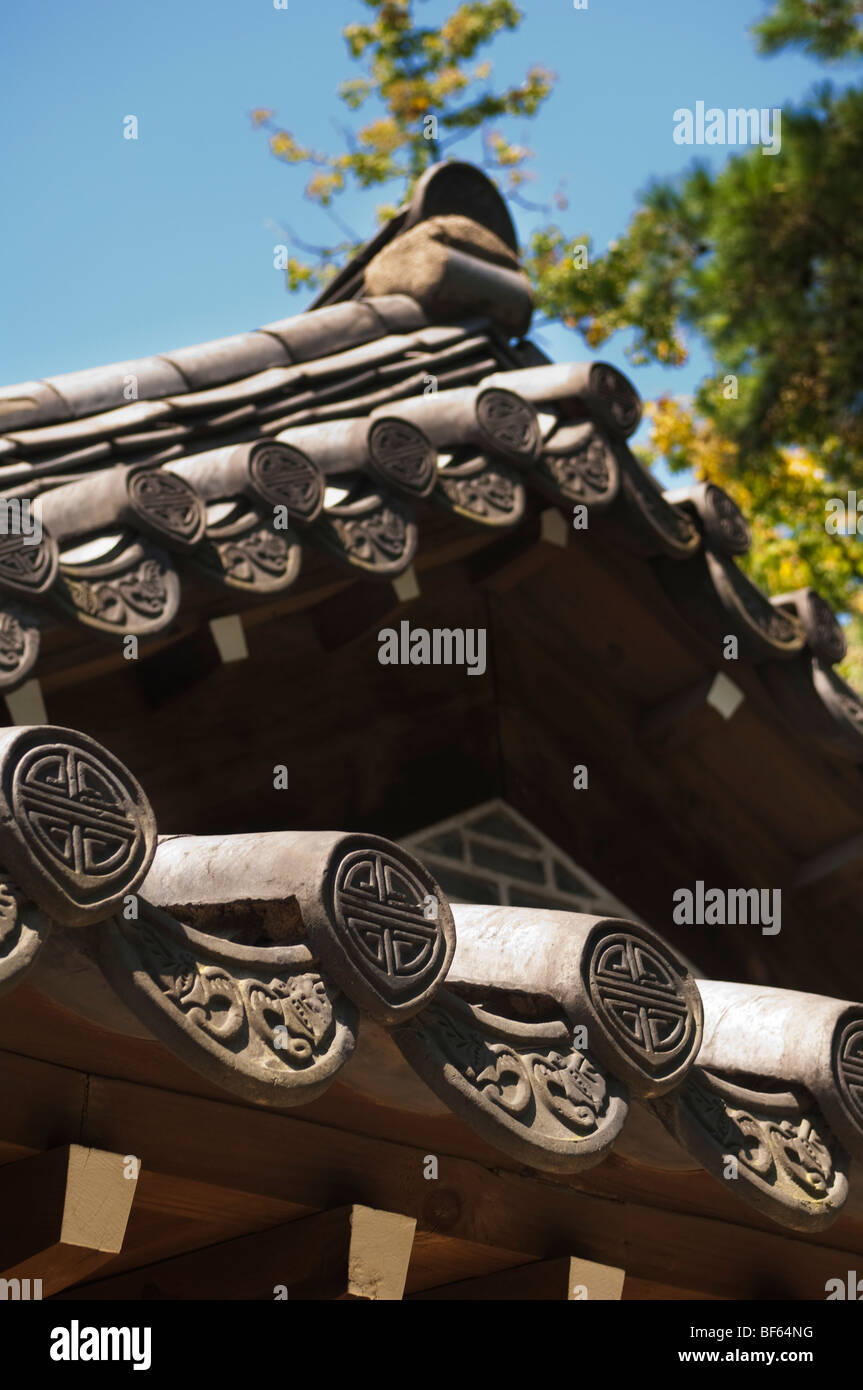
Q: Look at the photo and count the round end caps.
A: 12